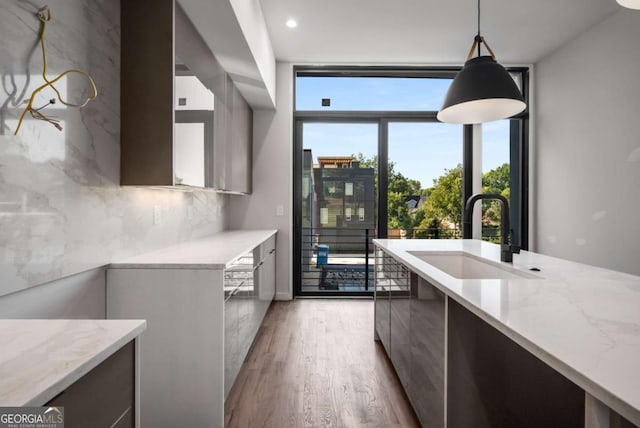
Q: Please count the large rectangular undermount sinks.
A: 1